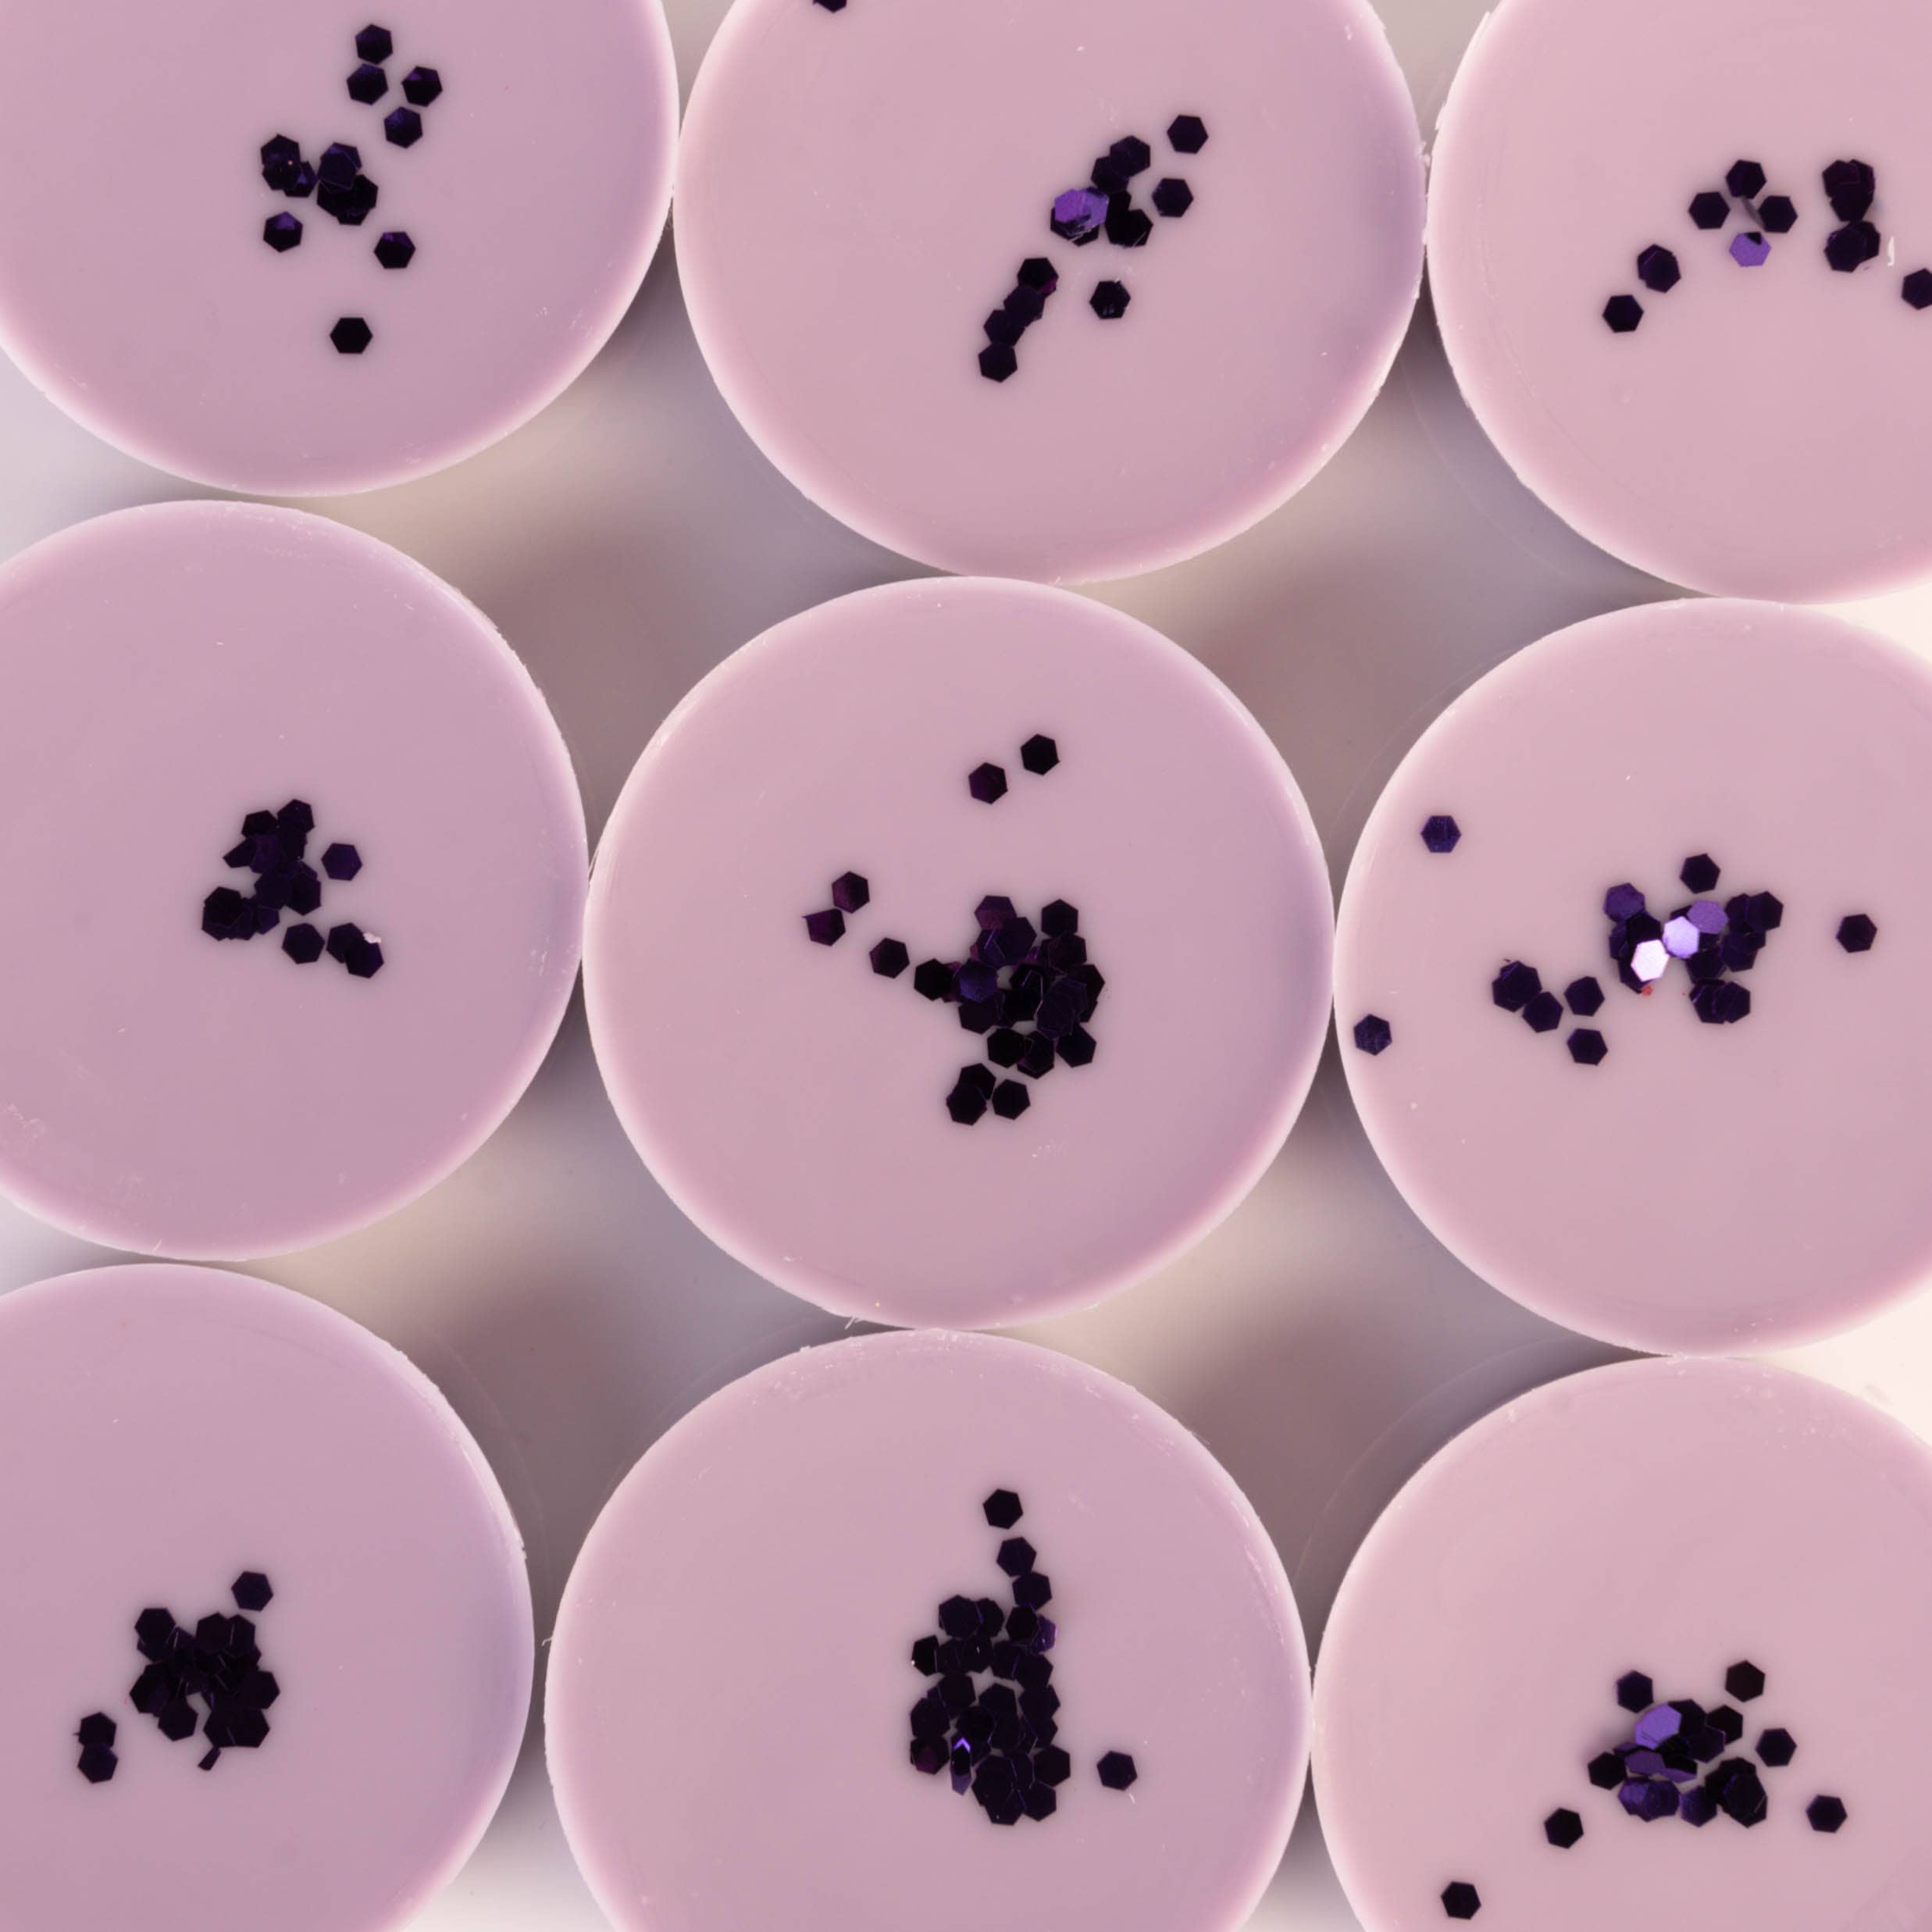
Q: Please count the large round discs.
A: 9